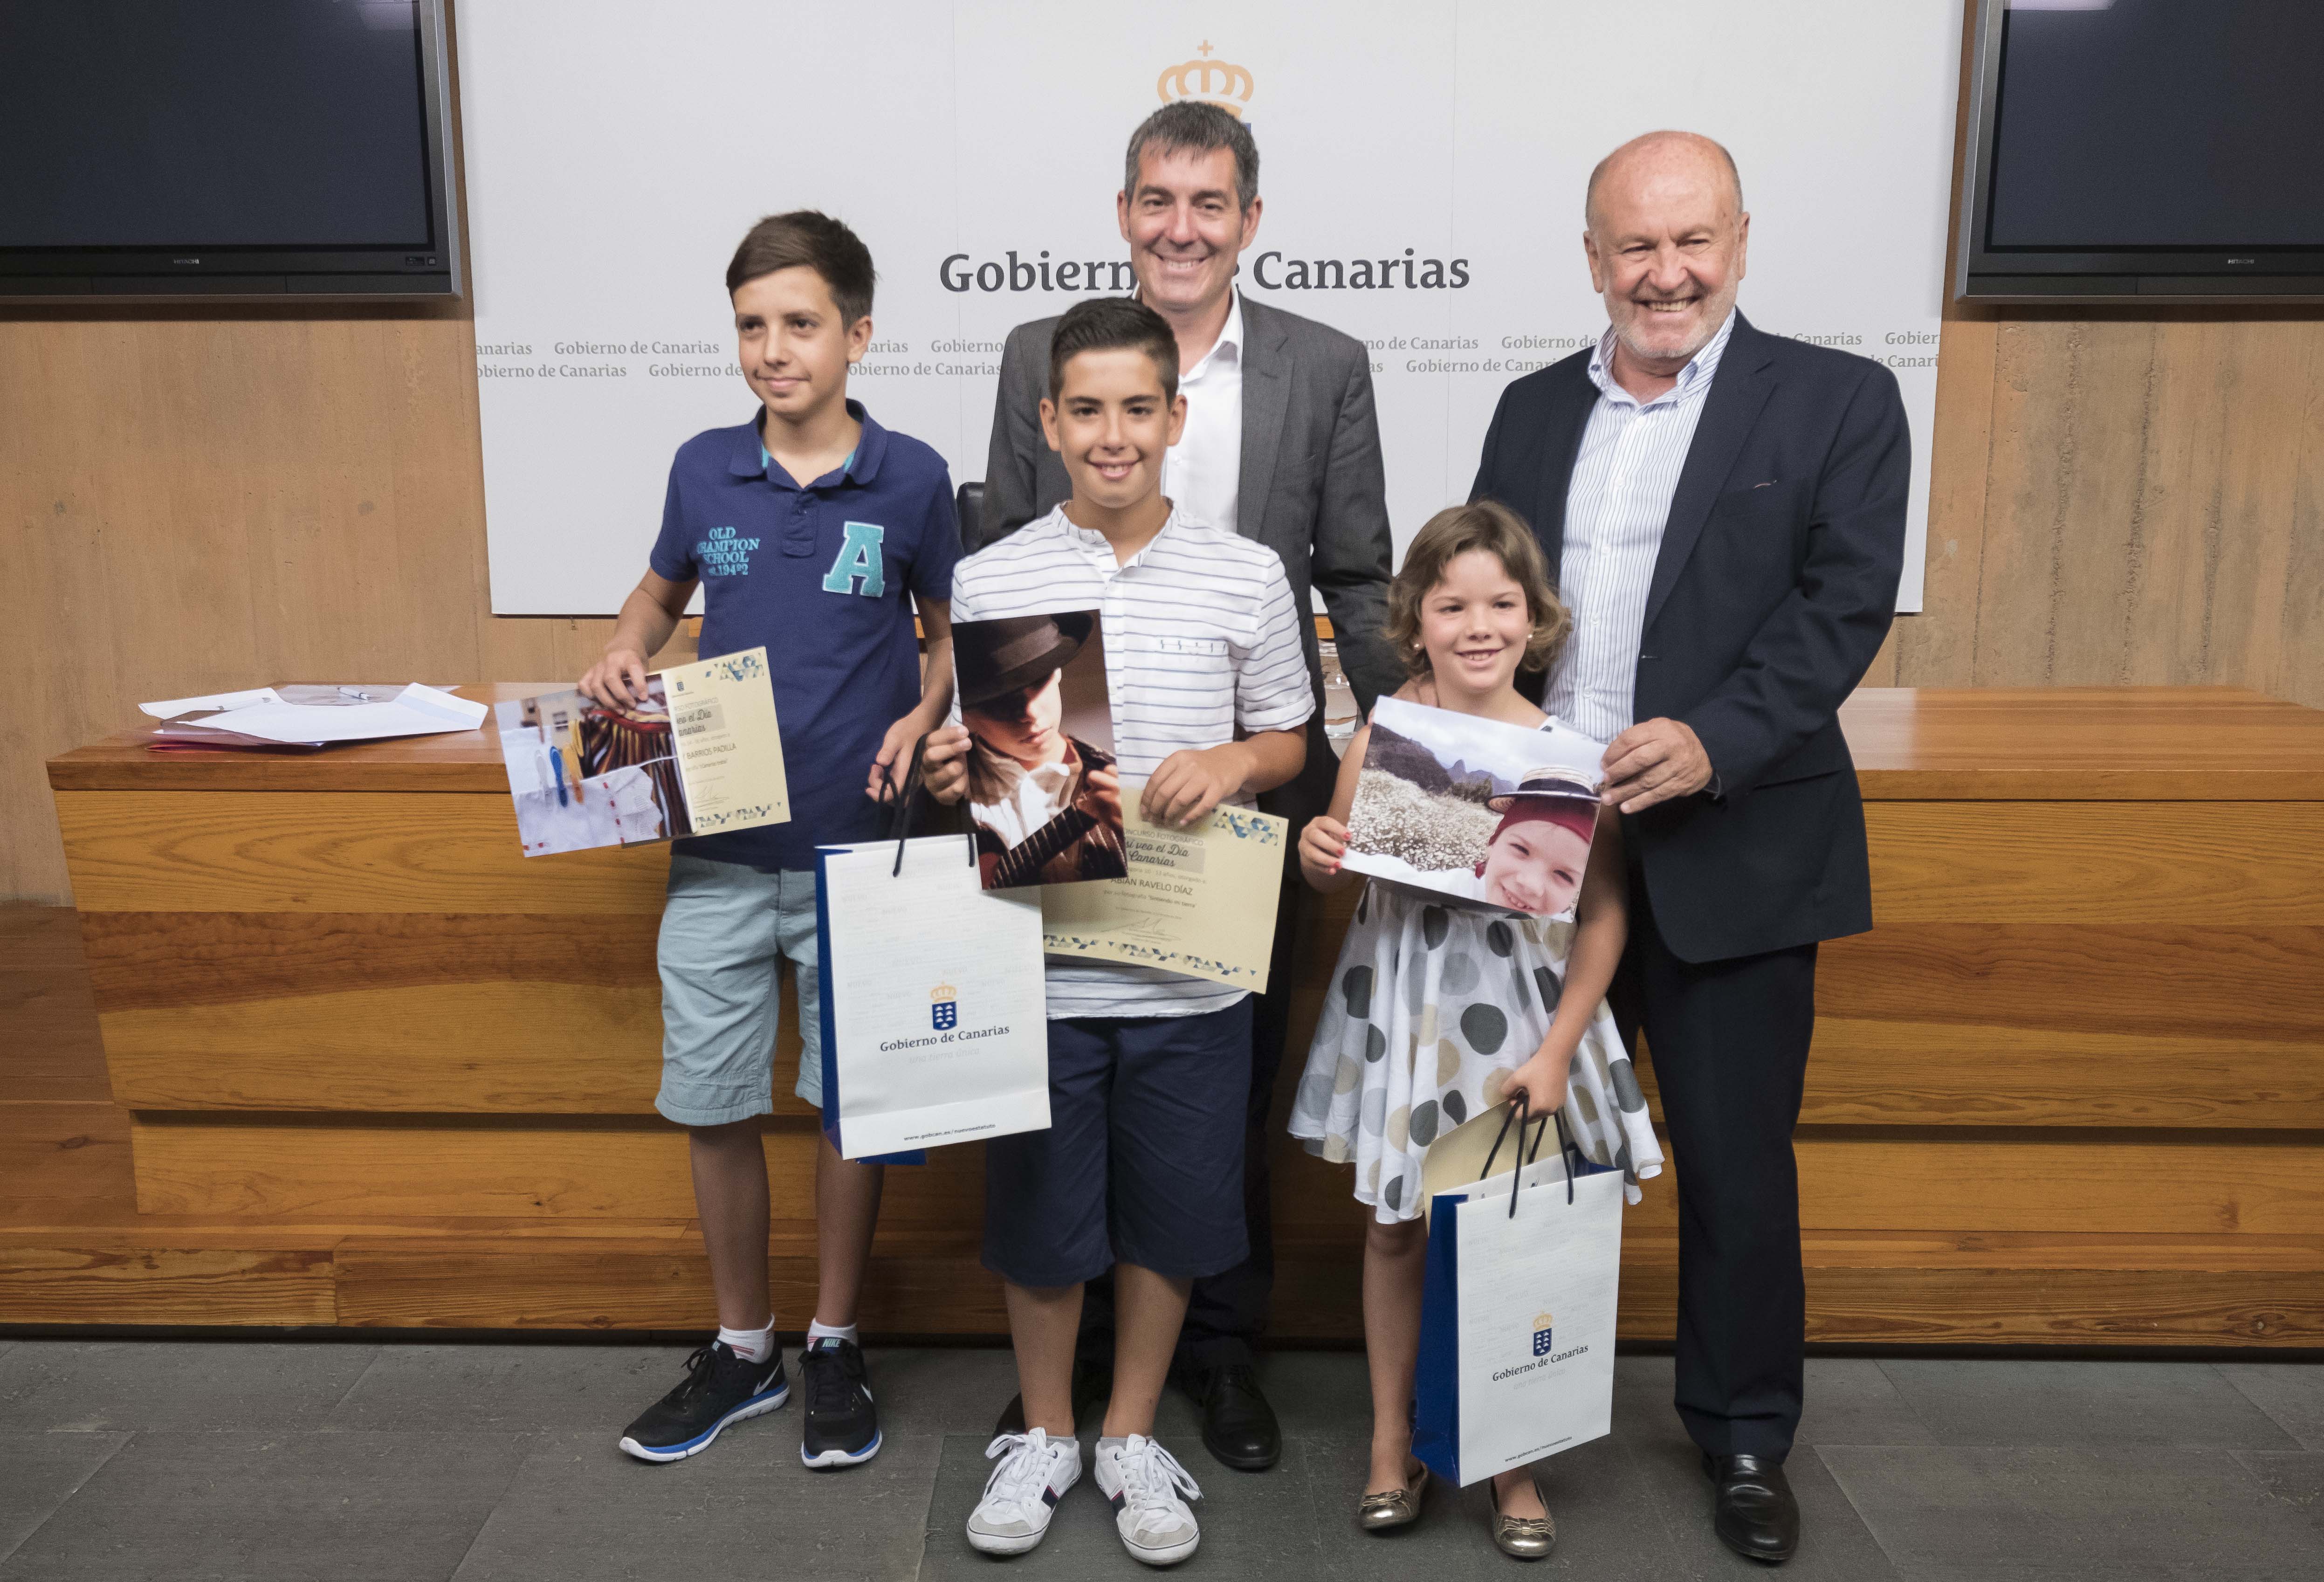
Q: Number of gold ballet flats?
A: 2